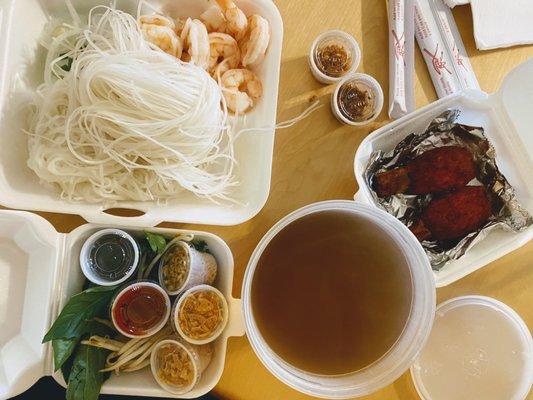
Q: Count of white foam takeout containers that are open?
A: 3